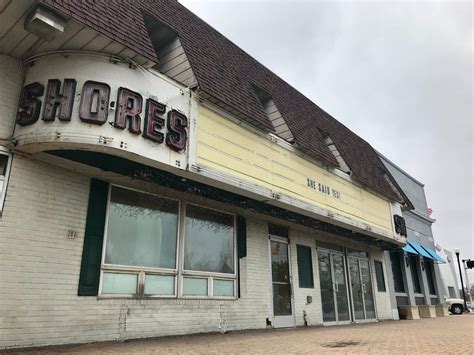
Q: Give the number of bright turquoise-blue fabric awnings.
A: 3